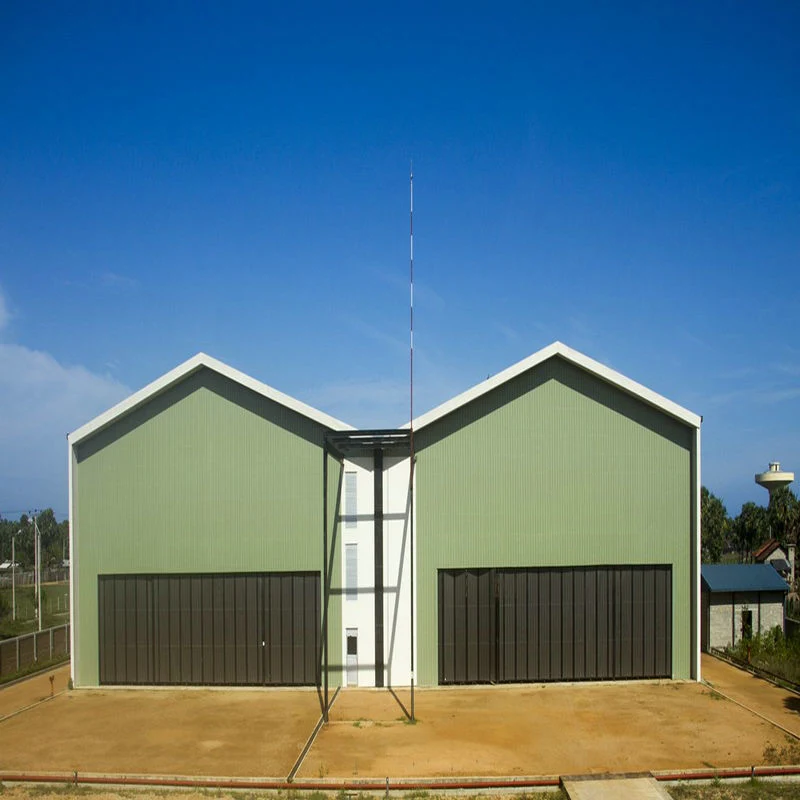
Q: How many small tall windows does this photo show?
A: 2